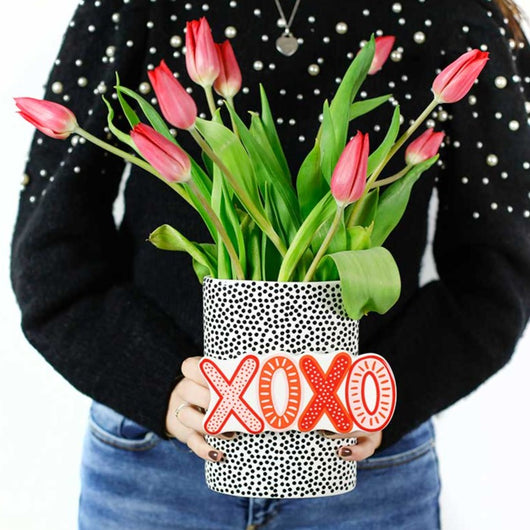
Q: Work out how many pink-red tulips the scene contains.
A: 9